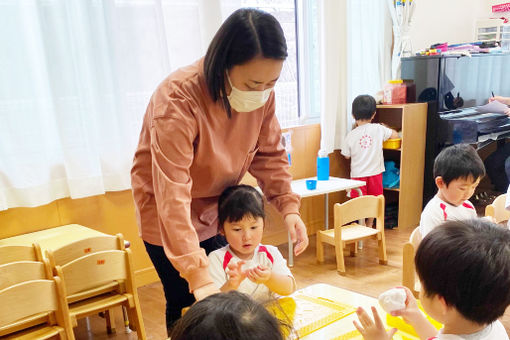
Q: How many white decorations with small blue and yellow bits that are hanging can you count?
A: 1